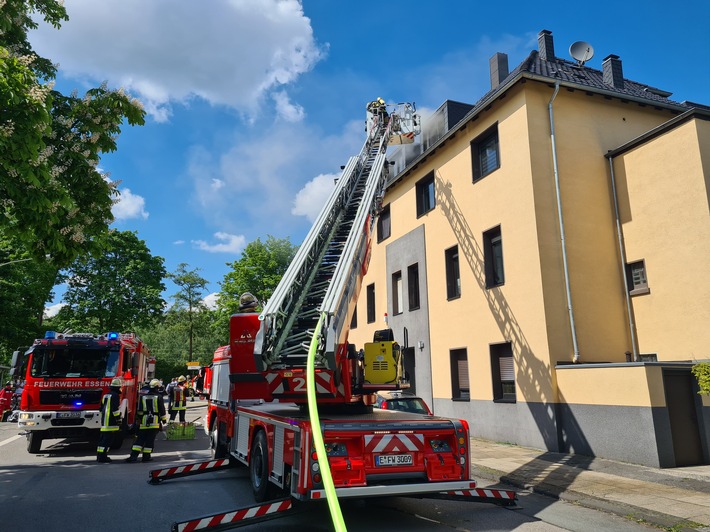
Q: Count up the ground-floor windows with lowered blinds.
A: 2